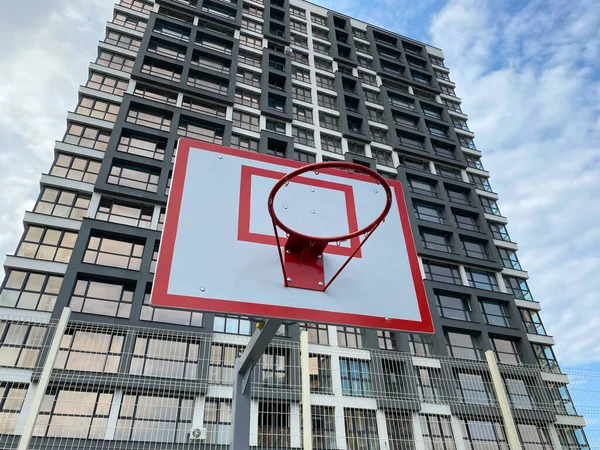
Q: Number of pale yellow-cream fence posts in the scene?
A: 3